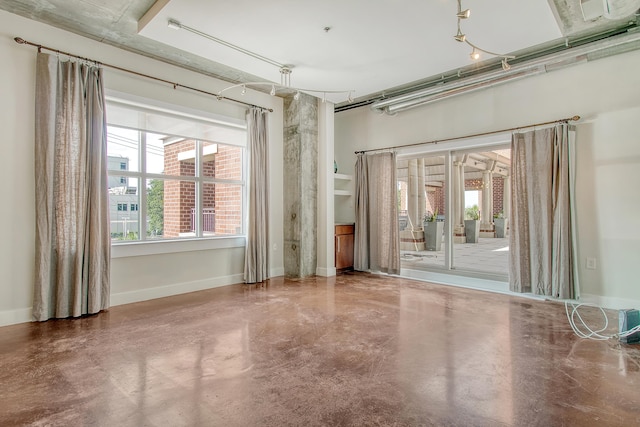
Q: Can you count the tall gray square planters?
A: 3